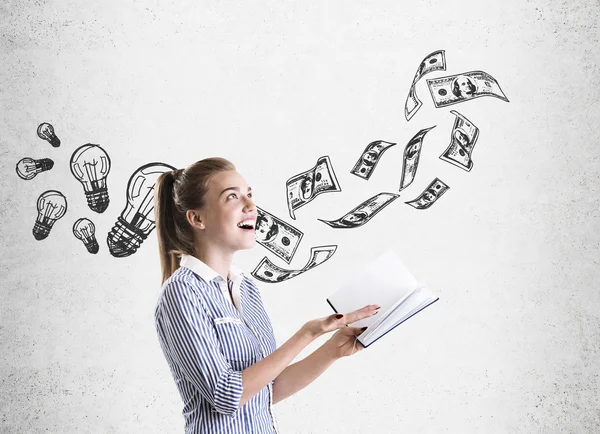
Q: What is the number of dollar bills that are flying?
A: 10